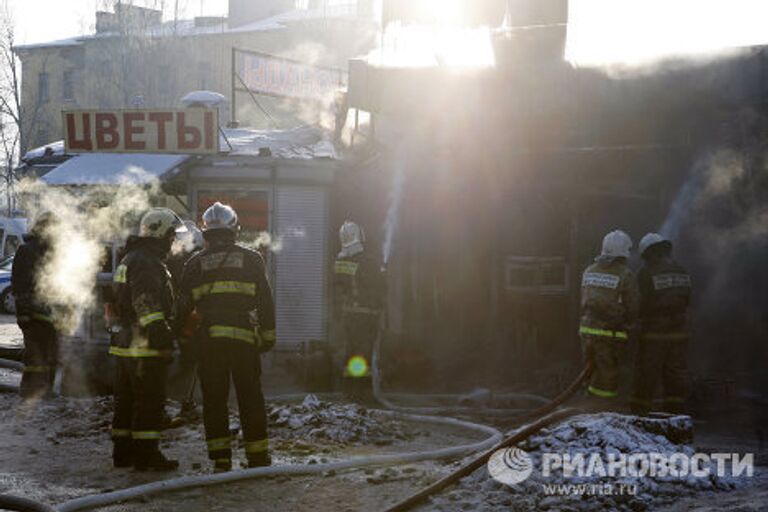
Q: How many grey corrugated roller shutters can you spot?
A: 1